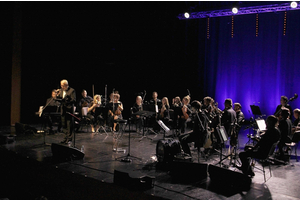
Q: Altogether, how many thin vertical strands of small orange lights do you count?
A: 4